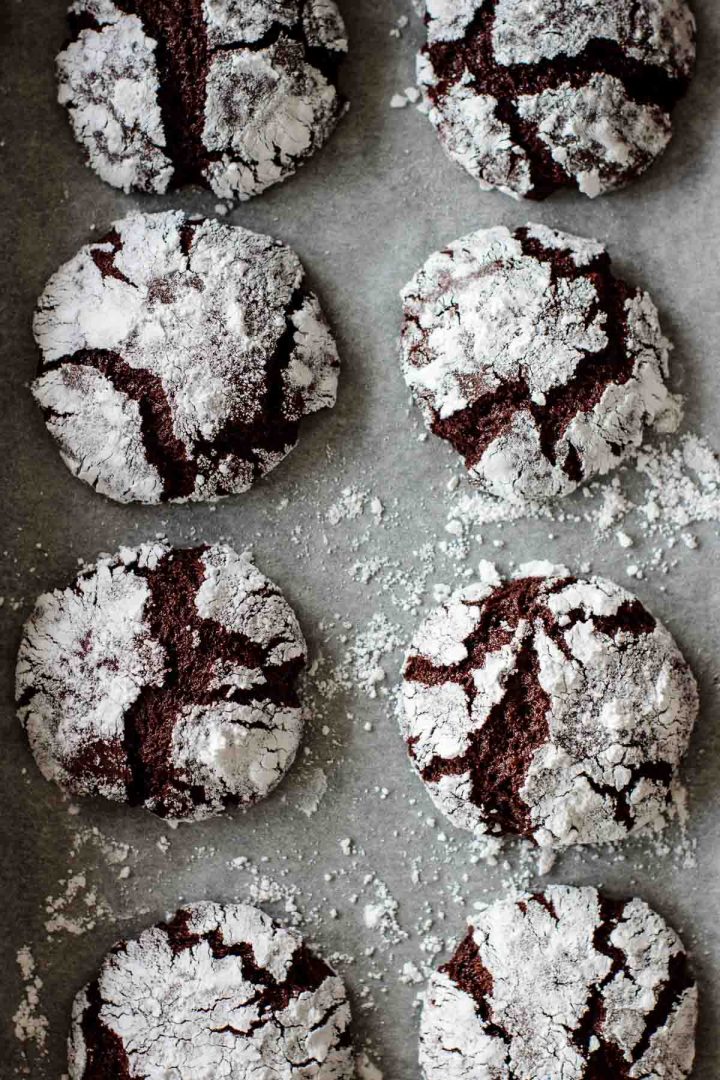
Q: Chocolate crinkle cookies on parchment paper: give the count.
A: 8